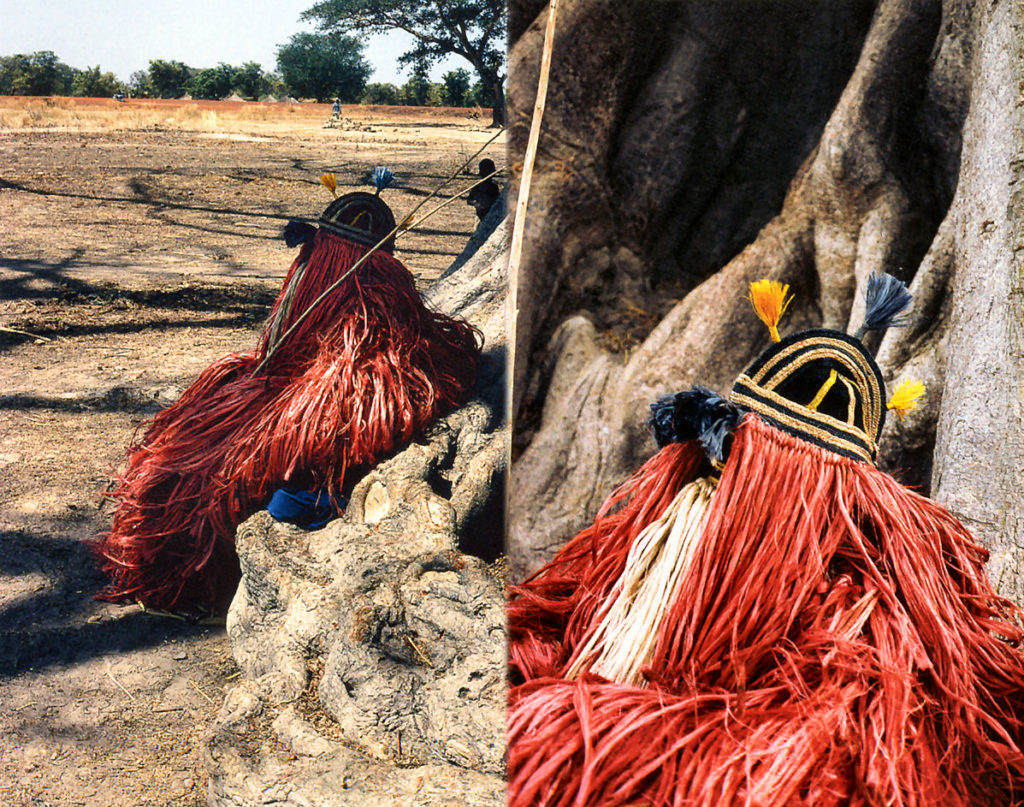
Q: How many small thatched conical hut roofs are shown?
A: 4